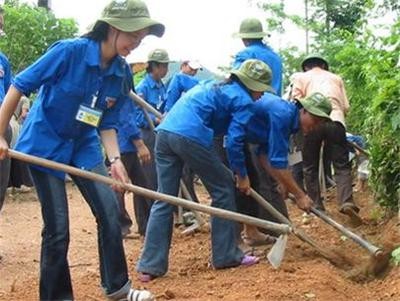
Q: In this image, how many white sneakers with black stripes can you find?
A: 1